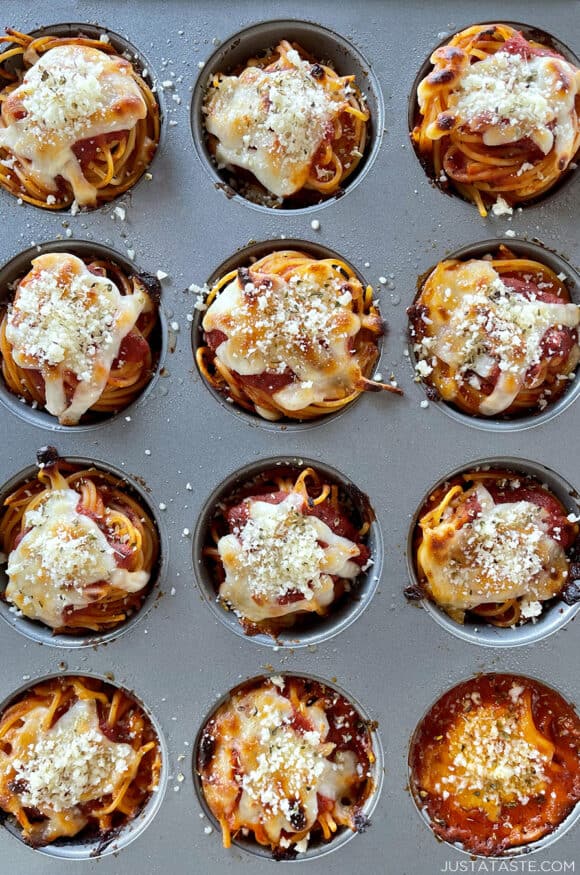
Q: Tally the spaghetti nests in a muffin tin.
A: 12